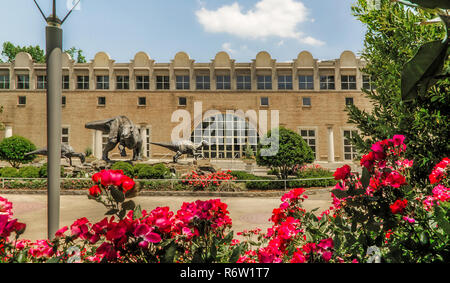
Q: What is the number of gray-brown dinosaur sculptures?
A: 3